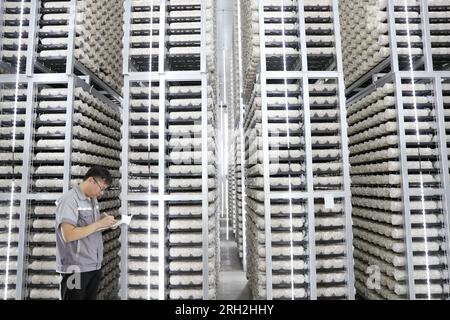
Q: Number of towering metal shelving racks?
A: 4